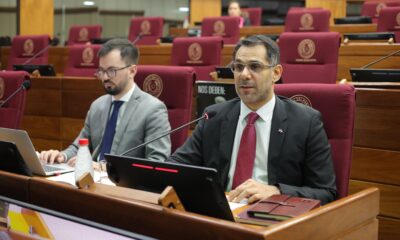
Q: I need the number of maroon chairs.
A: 14